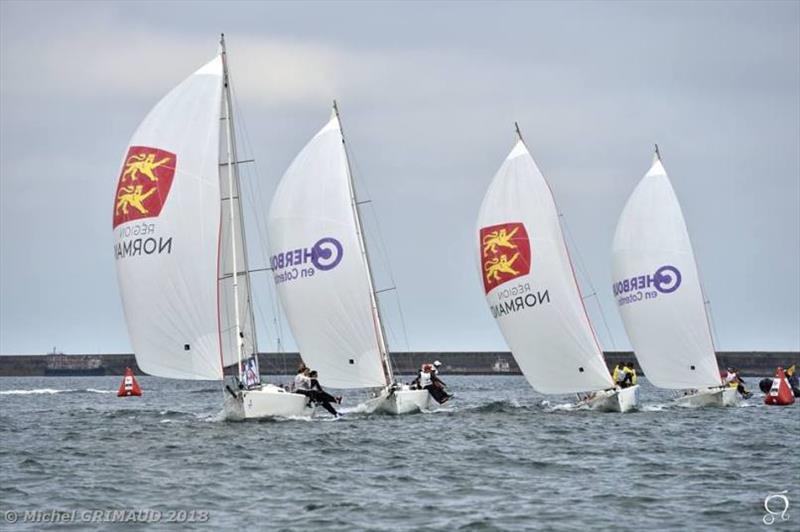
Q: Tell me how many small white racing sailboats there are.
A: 4